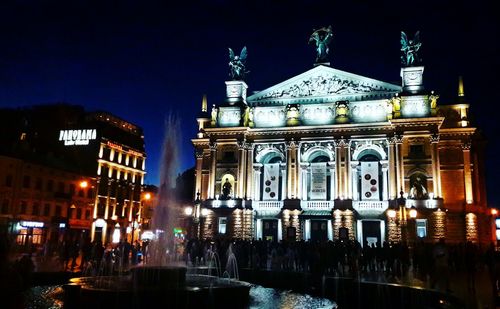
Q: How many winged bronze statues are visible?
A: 3